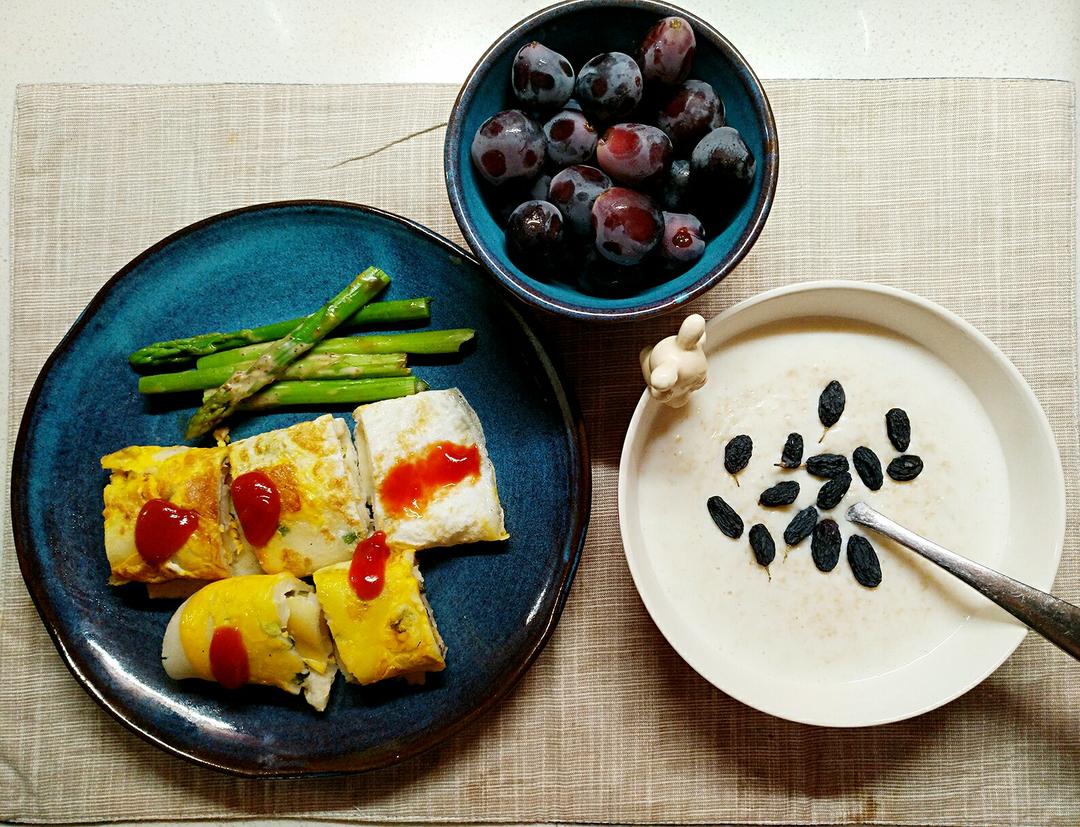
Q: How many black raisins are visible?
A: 14